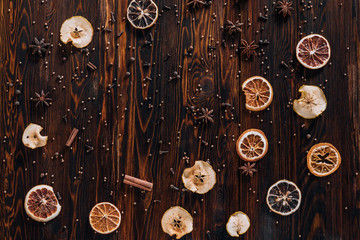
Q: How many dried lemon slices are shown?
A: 2